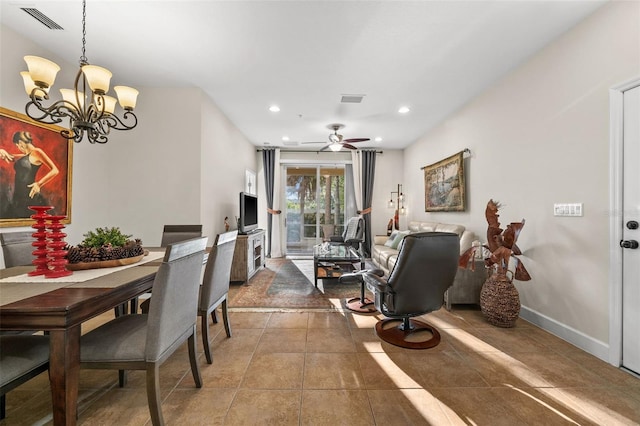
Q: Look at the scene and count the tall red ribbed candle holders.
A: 2